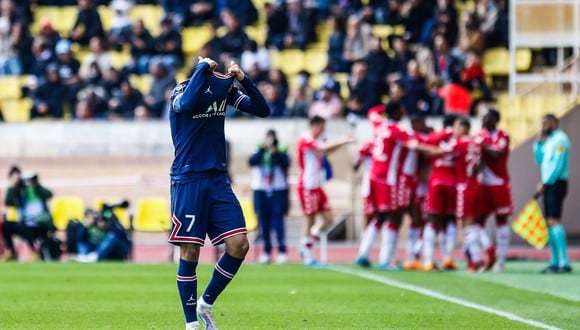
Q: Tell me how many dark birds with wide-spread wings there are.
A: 0